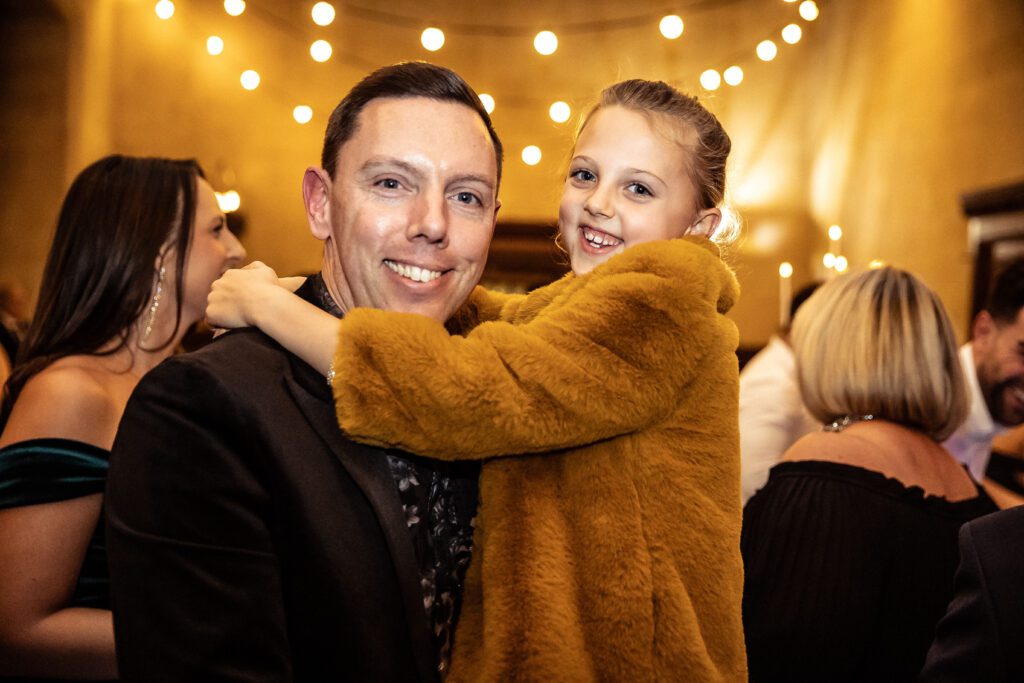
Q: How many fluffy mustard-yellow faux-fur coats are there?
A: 1